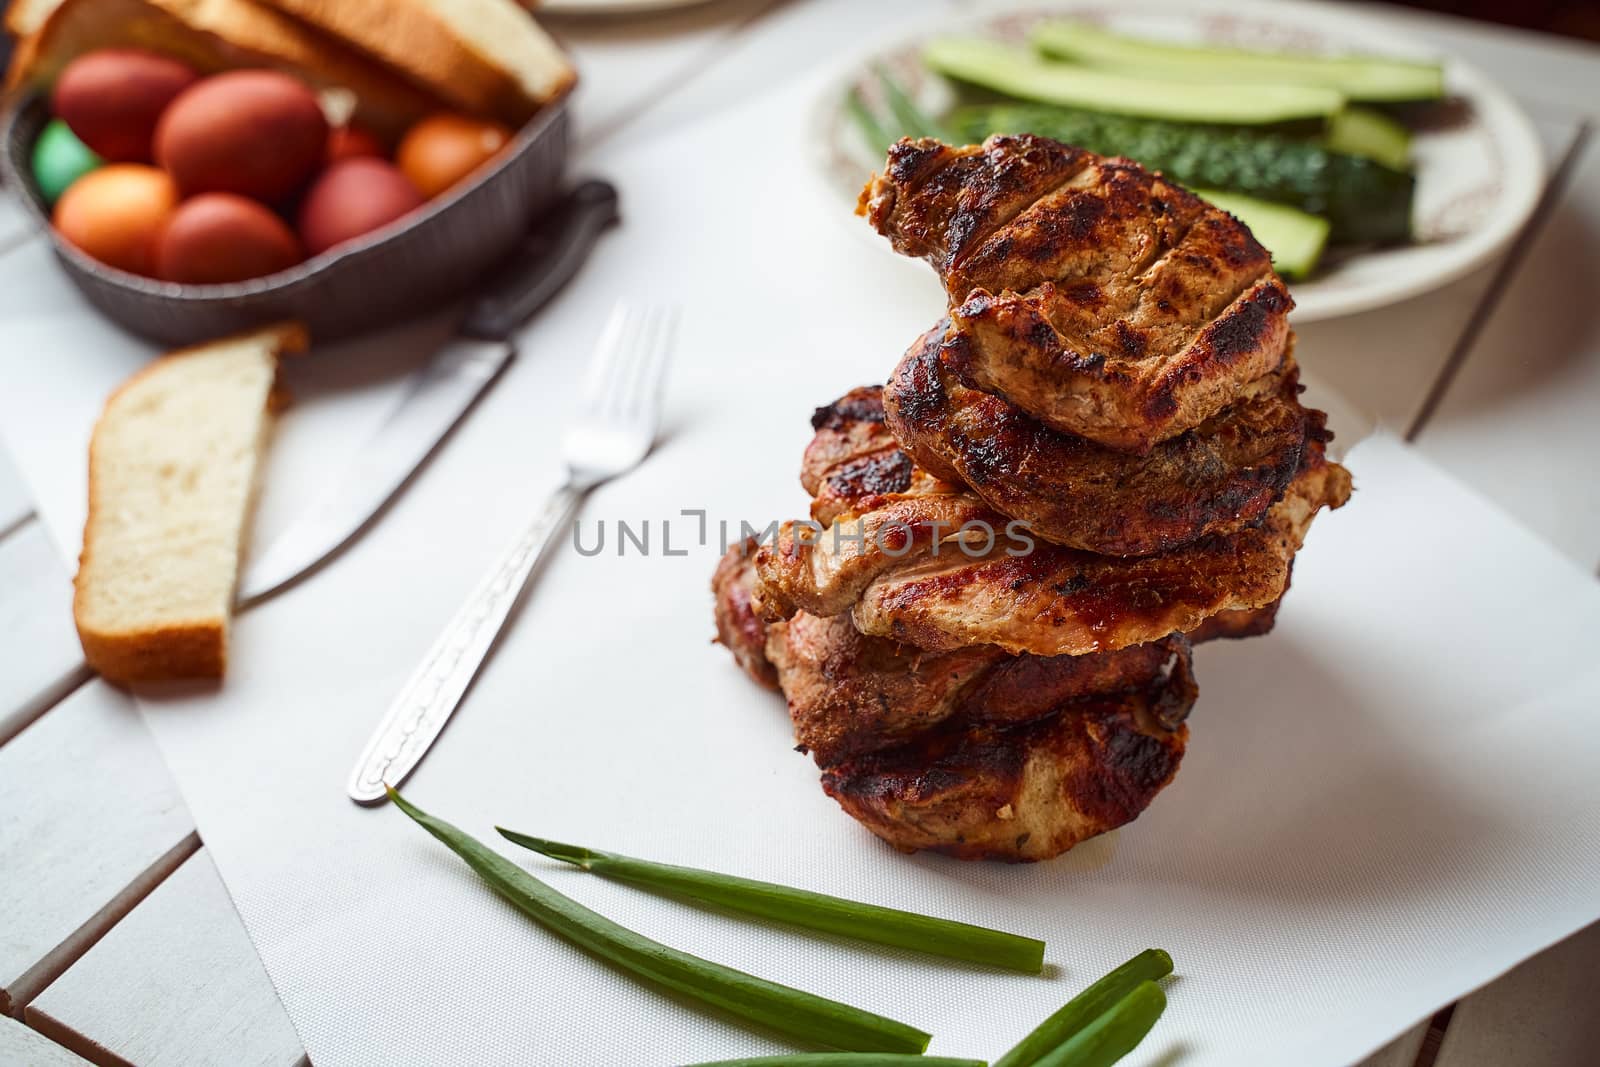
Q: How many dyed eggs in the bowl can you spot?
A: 8